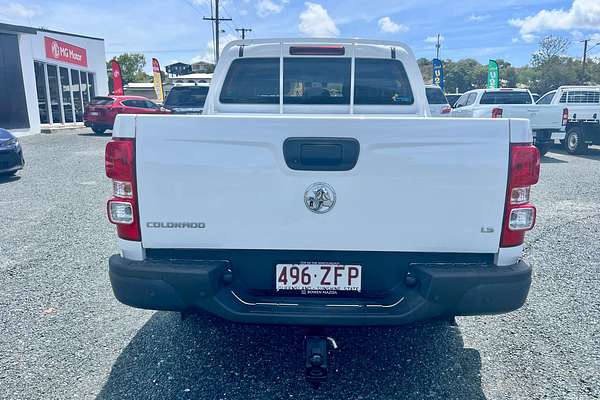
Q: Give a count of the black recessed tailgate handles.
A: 1